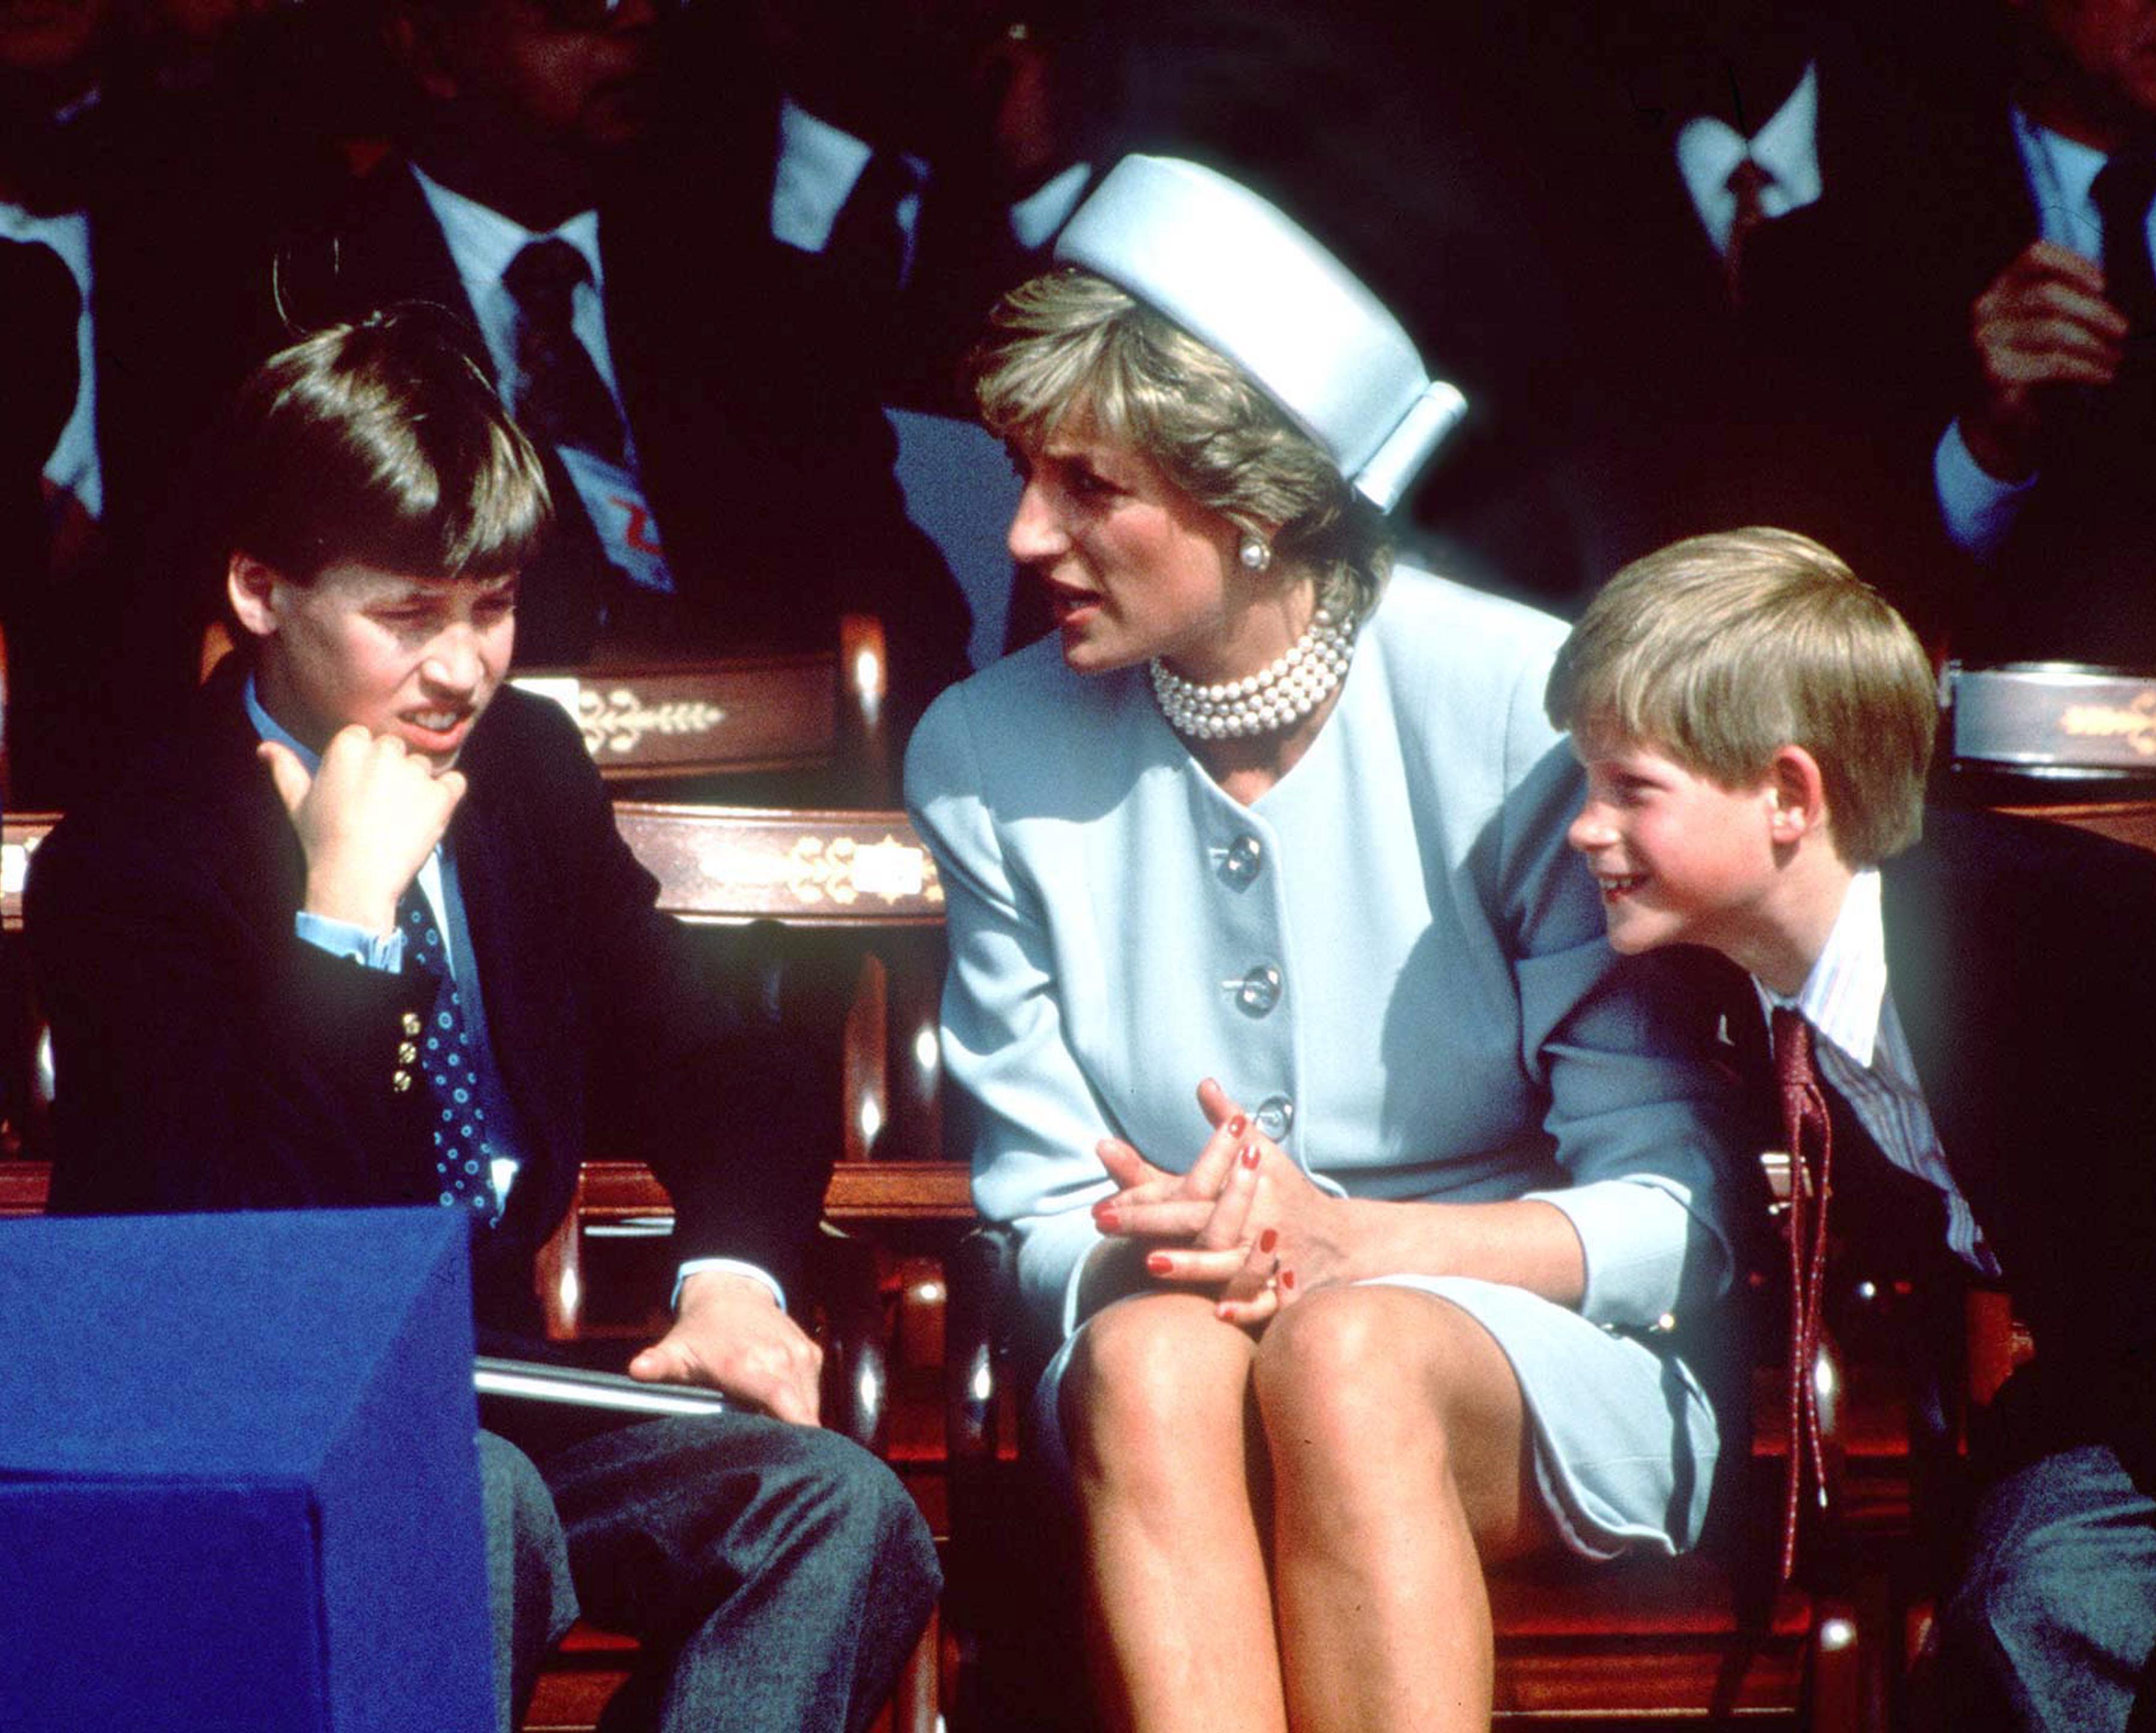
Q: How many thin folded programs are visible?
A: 1